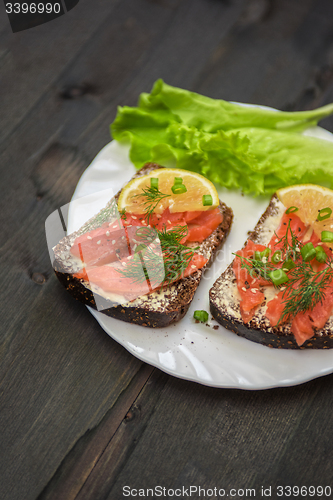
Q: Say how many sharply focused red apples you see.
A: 0